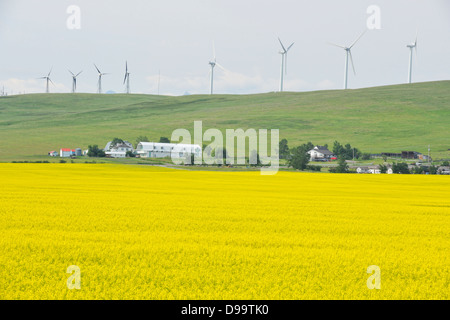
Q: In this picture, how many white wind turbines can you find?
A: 4